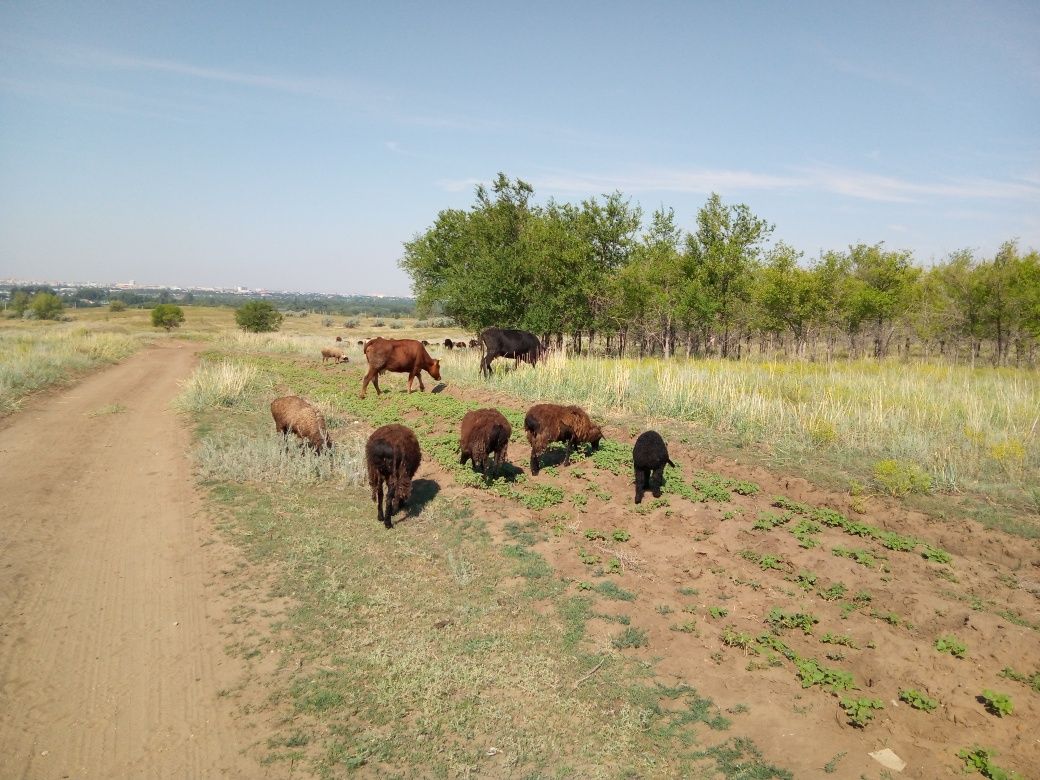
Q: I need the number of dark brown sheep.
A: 3